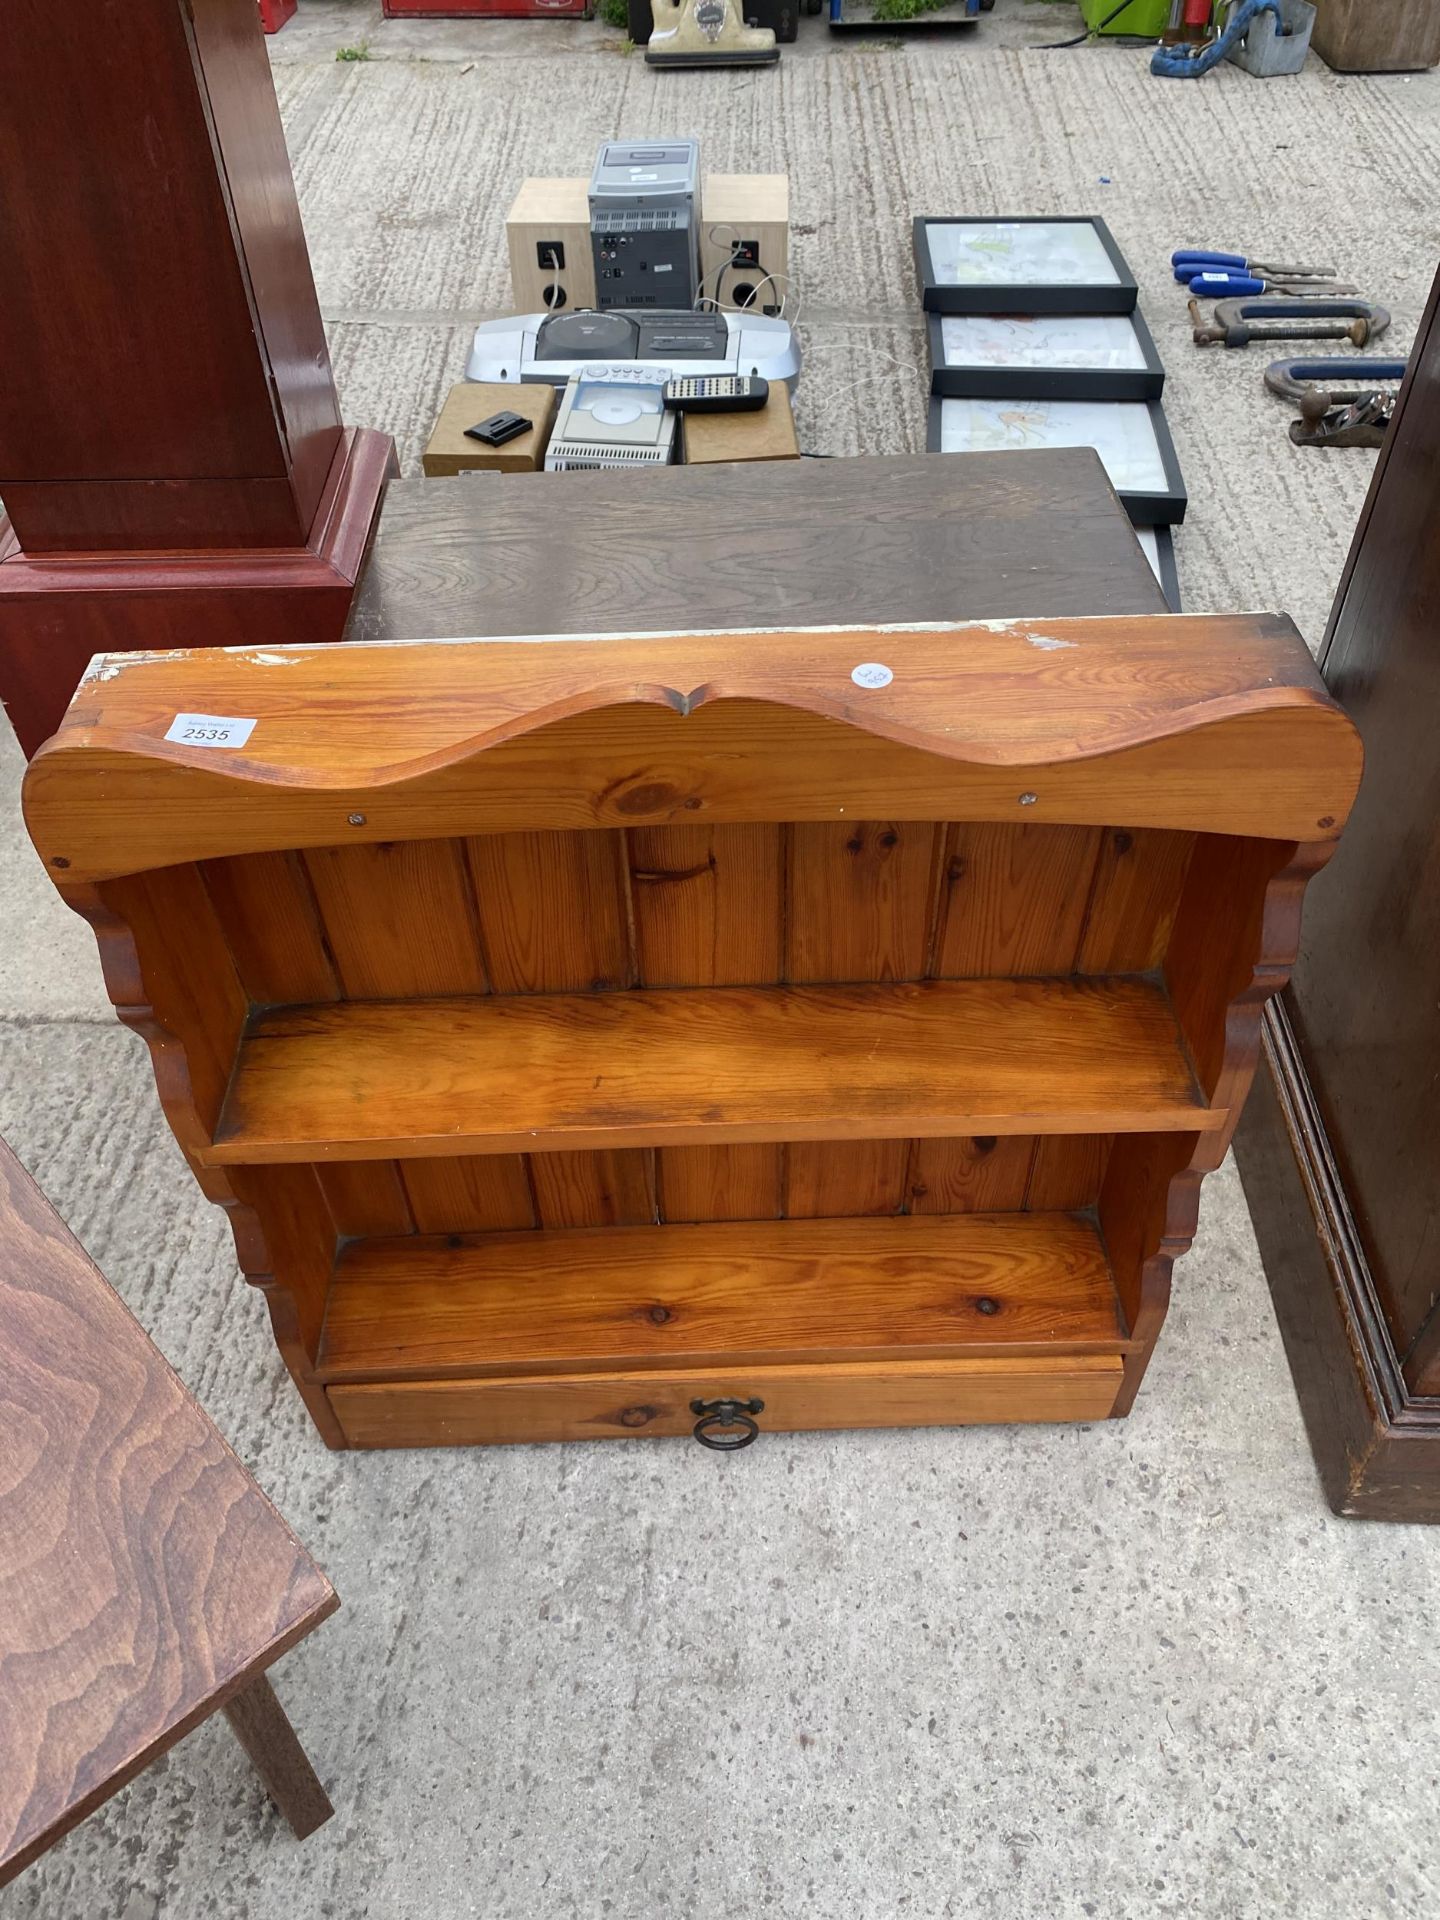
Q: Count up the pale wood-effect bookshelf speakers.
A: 2